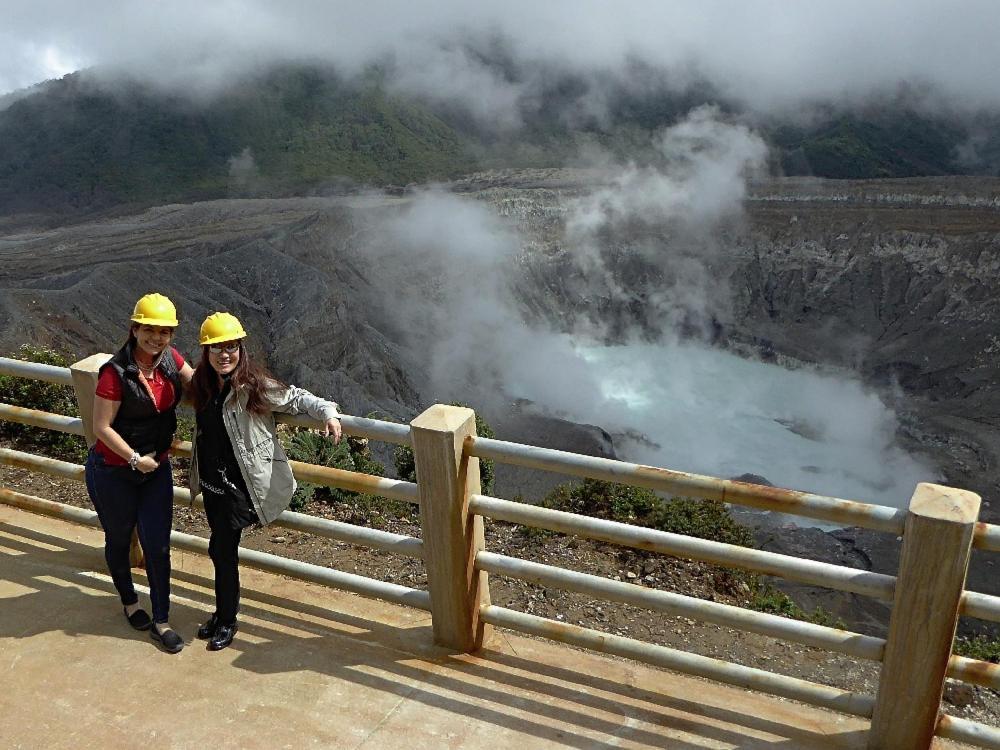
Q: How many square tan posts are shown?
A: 3